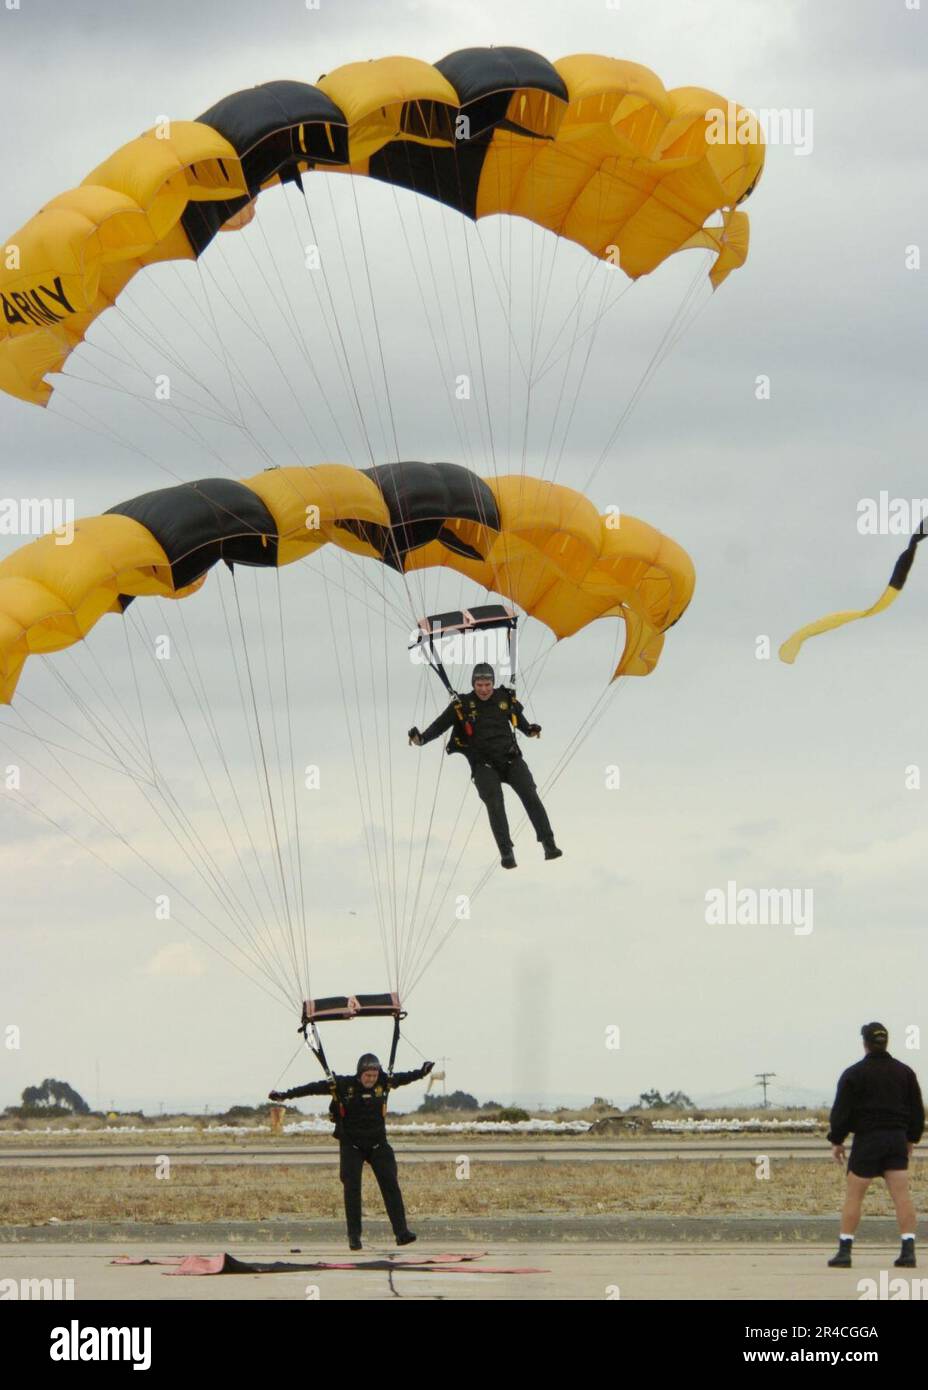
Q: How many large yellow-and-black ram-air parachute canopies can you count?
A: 2